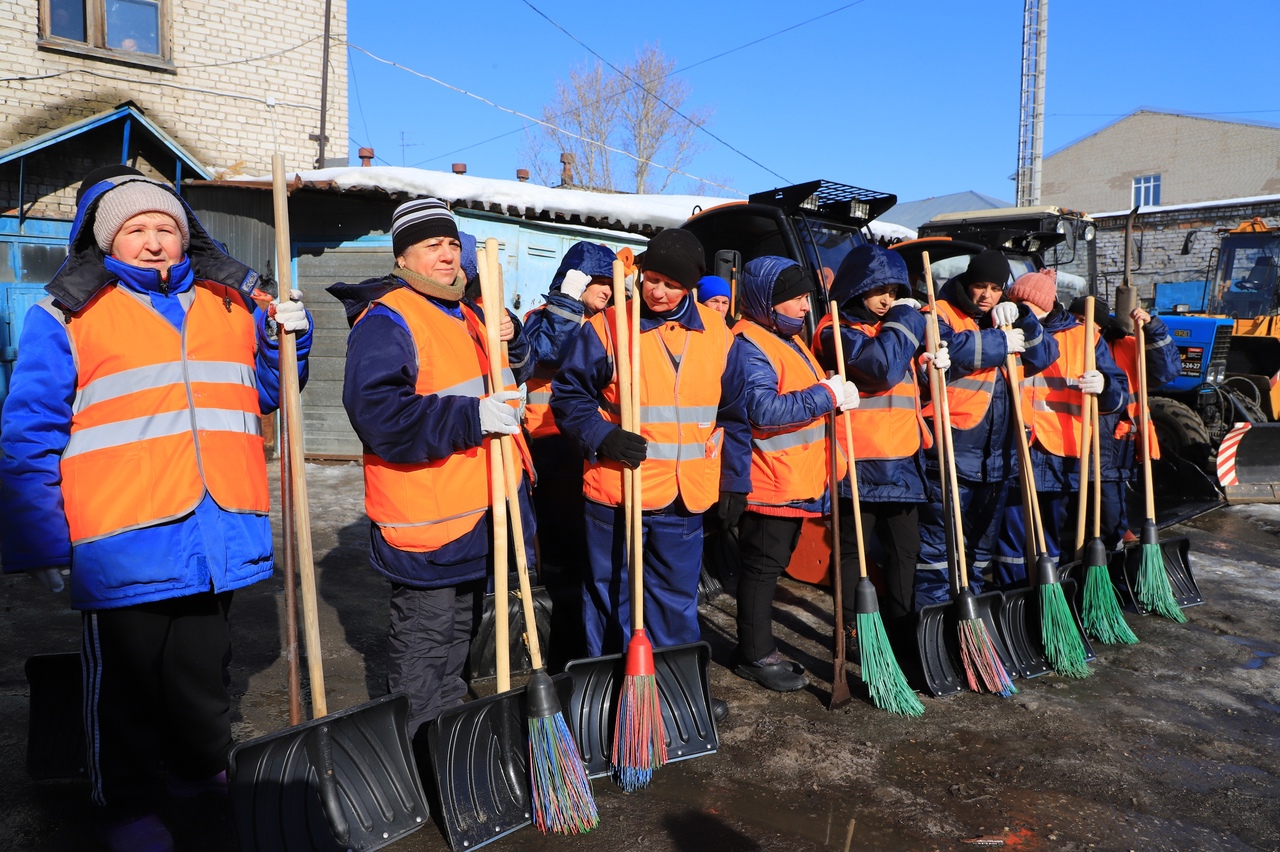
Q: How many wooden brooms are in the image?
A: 7